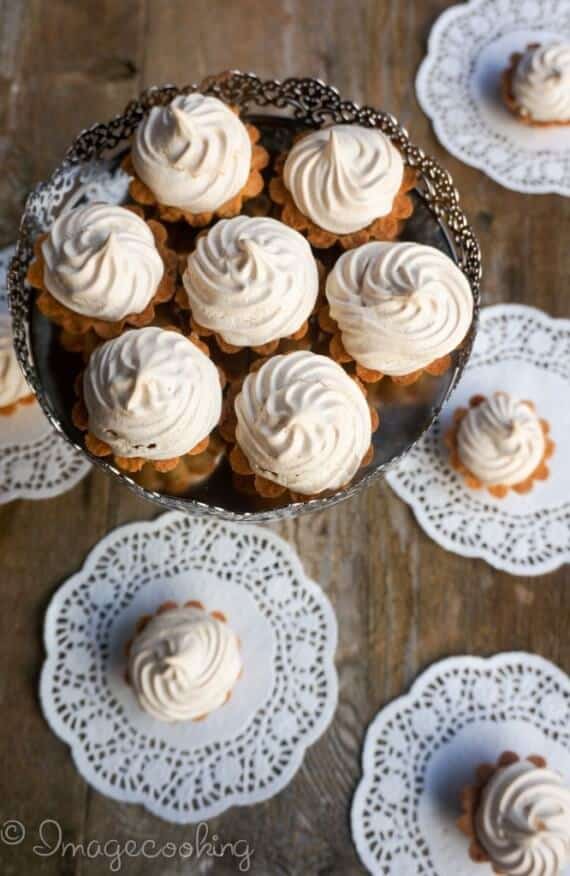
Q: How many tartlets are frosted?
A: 12